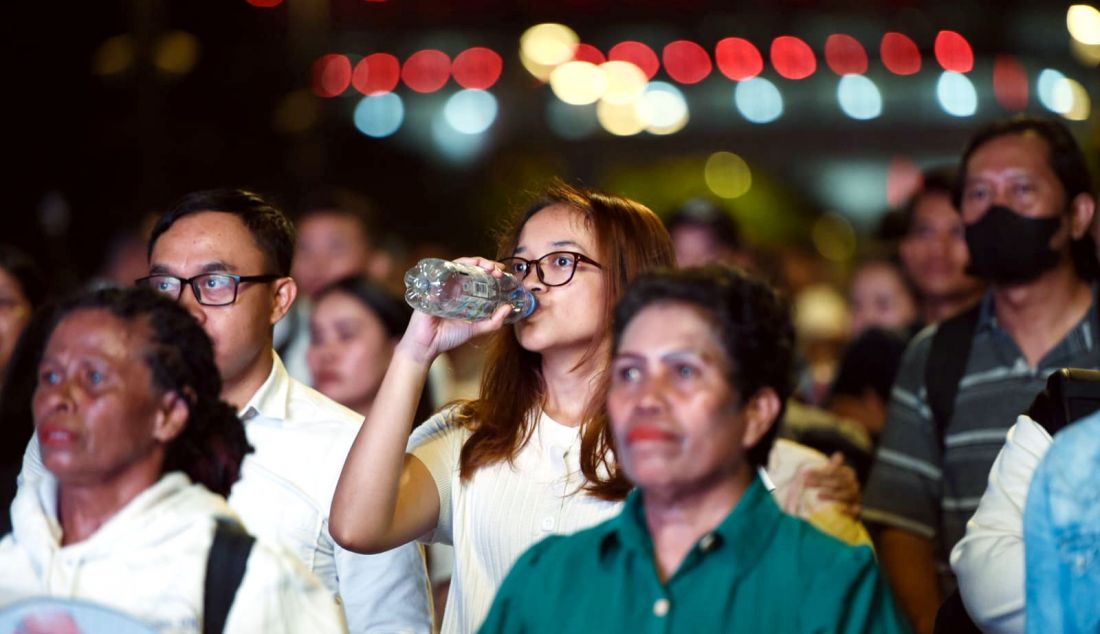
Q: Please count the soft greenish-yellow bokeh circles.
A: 2